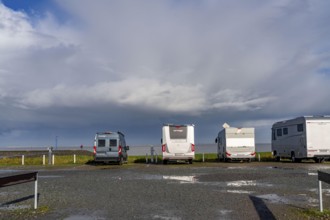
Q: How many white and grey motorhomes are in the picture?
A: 4